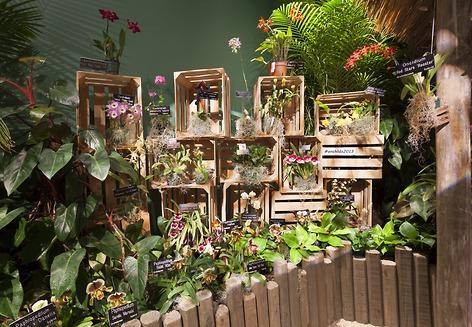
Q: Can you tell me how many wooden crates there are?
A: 13